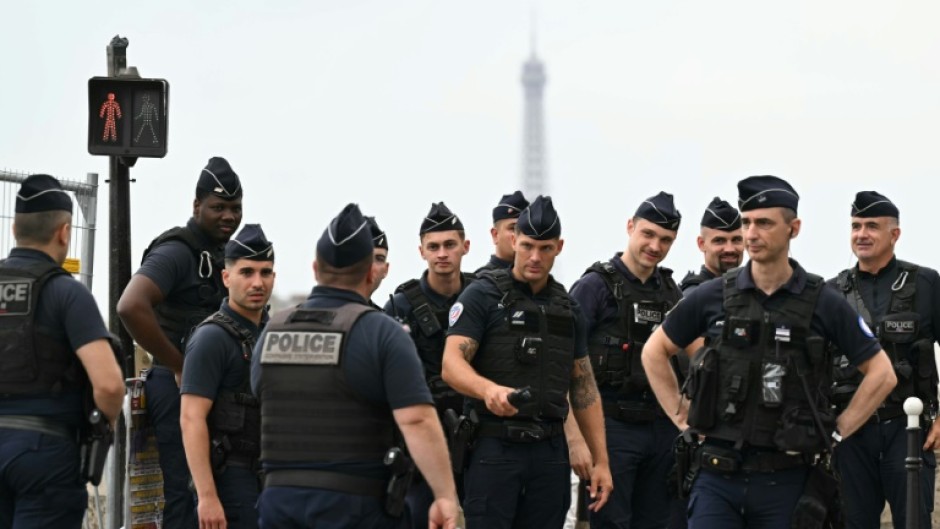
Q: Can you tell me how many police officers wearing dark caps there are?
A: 12